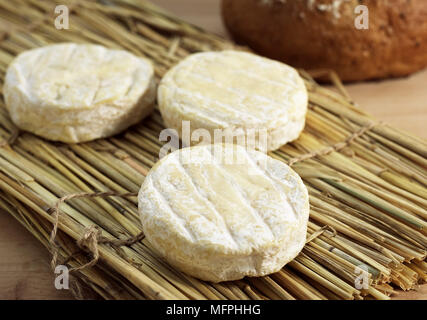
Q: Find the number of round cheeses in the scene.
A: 3